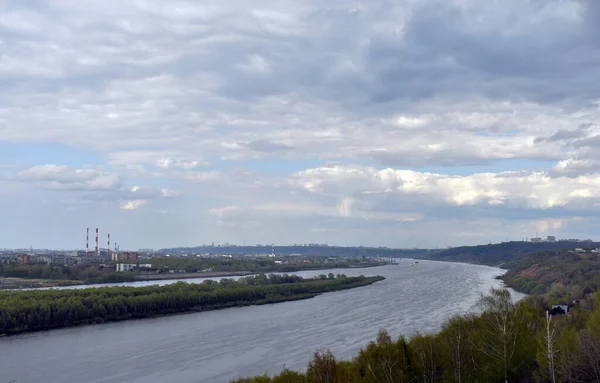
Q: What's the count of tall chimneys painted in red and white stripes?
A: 3